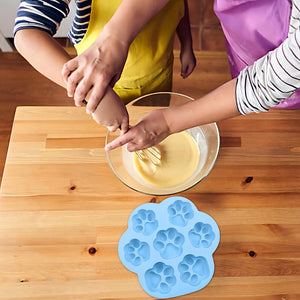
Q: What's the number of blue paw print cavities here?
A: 7